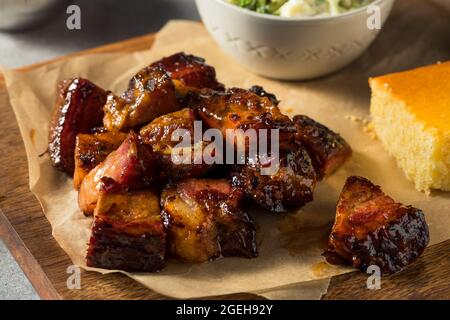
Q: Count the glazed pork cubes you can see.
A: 12